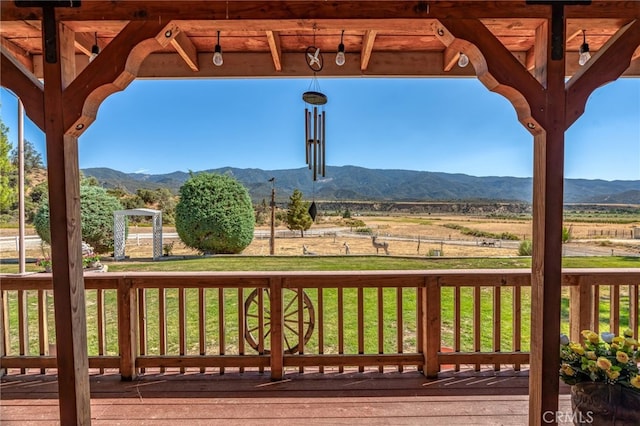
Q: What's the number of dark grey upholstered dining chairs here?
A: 0